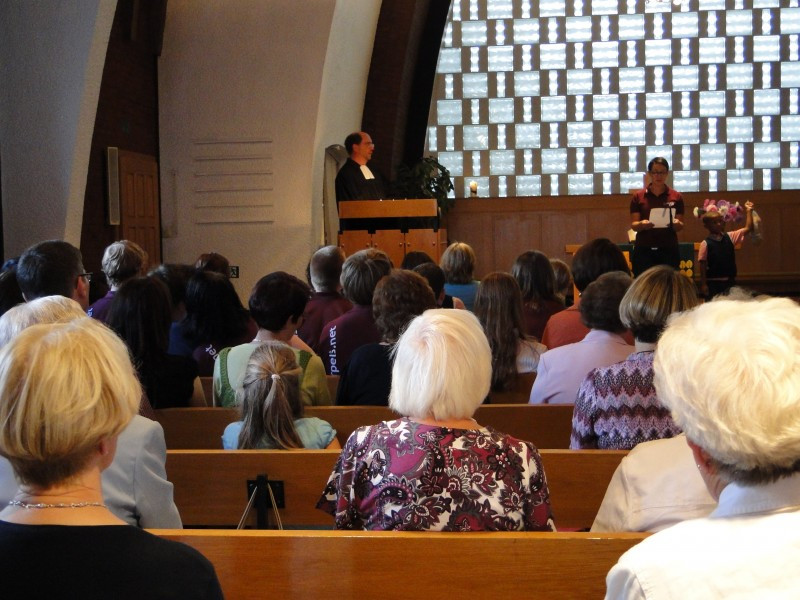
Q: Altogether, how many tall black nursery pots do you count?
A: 0